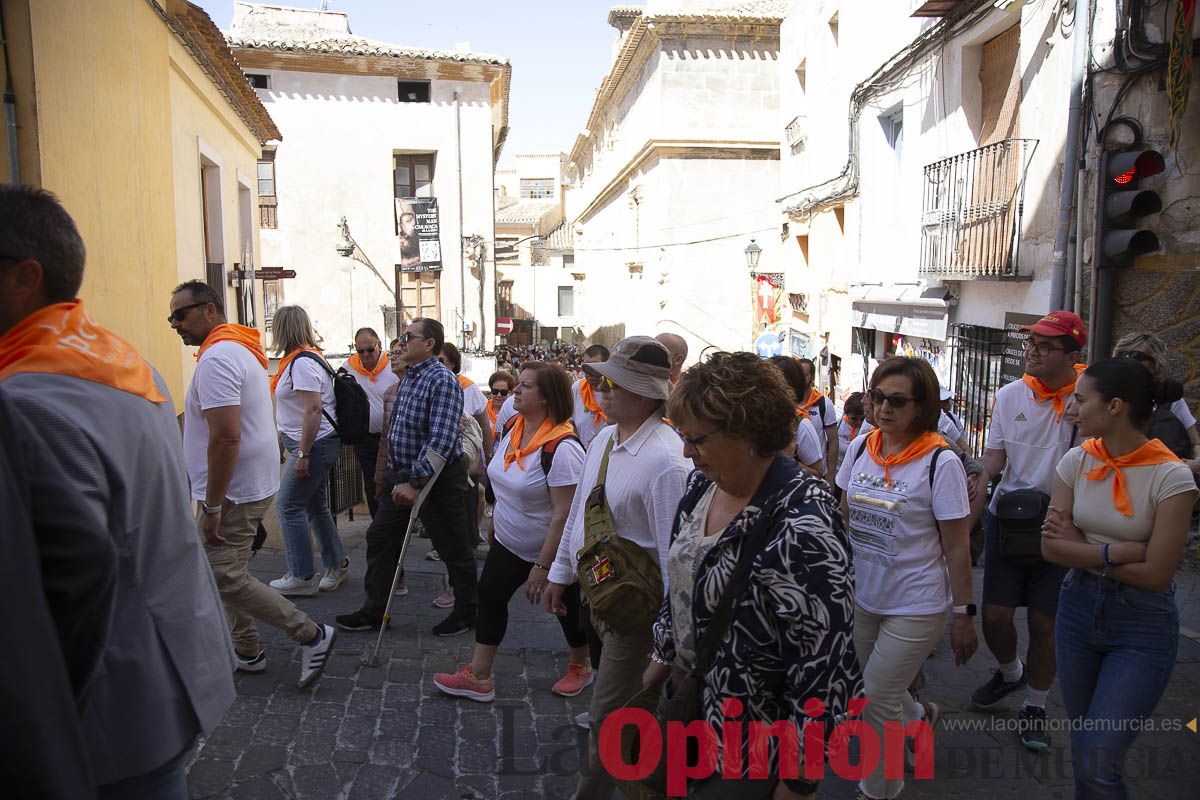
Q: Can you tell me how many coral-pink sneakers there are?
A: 2